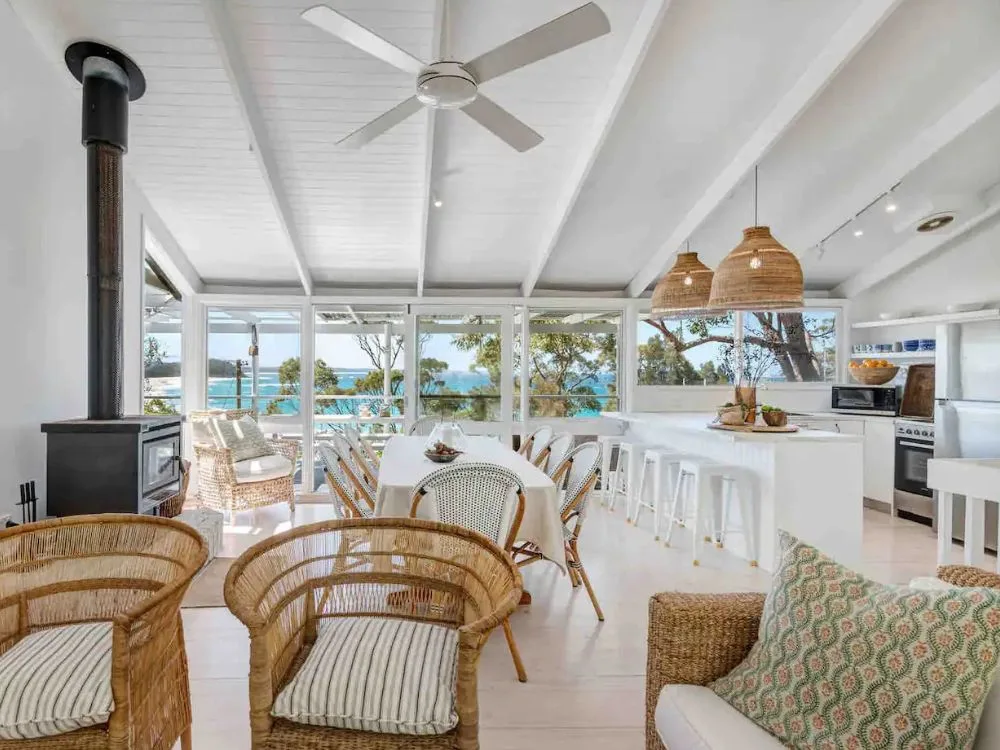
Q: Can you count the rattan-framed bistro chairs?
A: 8